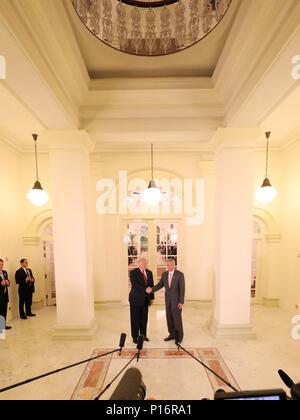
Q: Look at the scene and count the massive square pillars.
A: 2